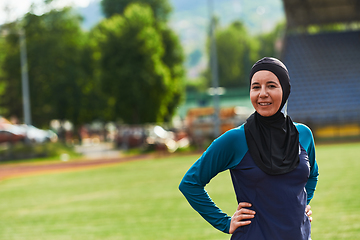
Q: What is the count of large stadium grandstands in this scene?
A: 1